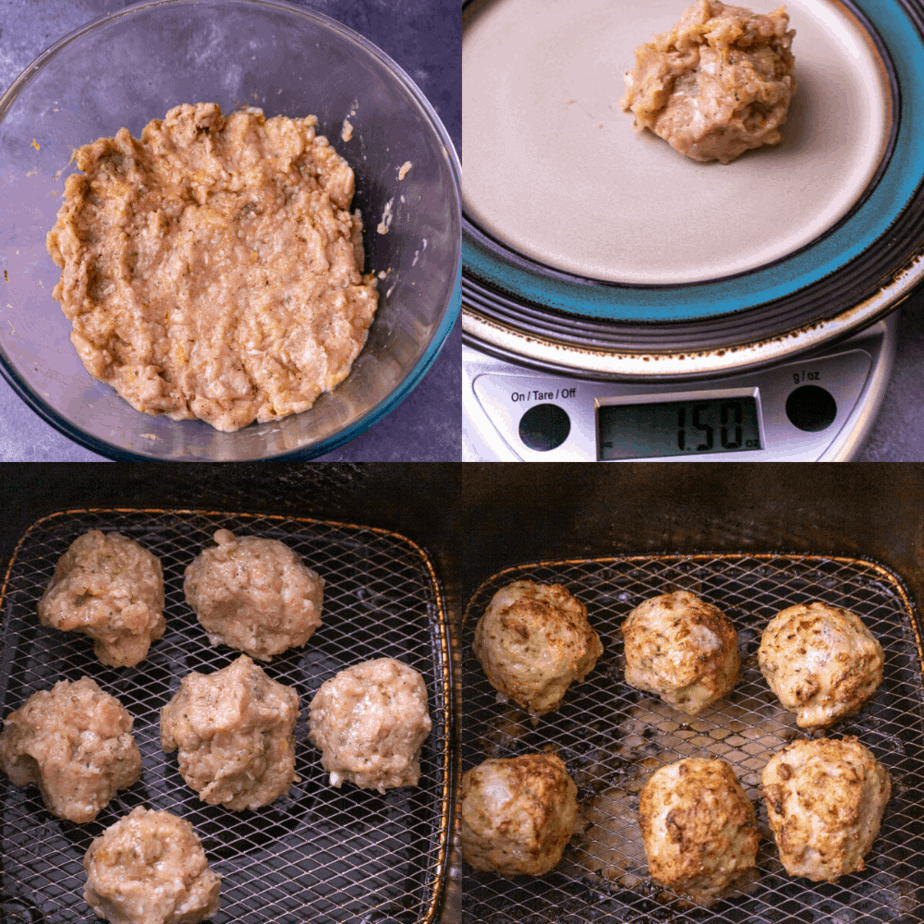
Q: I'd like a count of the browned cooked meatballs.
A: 6